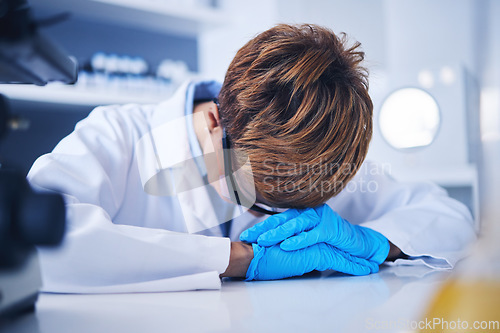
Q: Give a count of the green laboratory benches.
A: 0